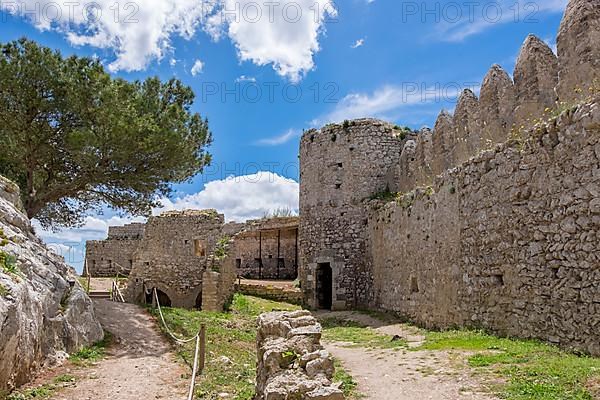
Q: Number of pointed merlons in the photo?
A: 7